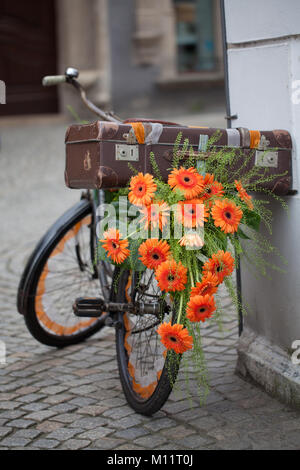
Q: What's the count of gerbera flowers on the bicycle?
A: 15